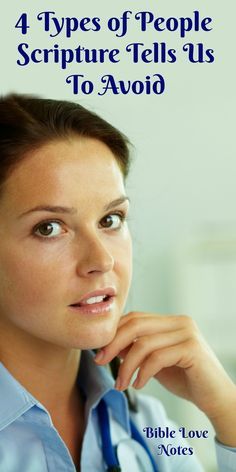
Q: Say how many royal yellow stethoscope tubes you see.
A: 0